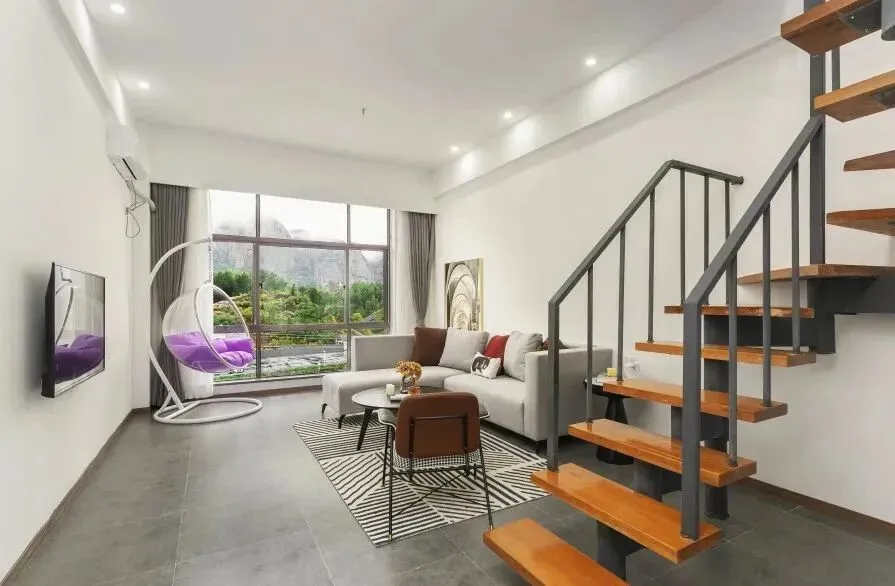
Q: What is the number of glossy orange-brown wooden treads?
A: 11